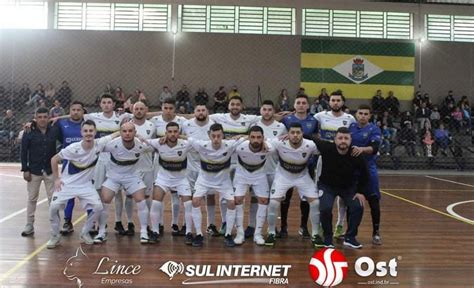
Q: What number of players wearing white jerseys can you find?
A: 13